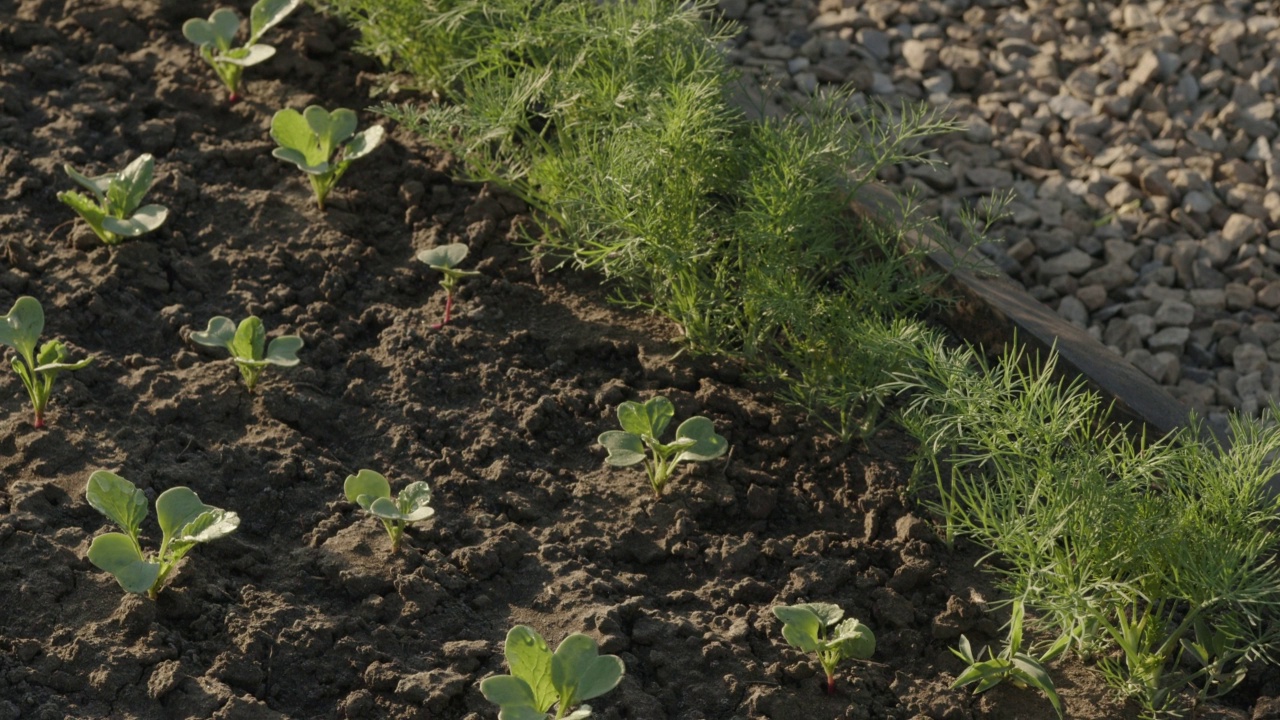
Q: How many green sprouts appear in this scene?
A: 11